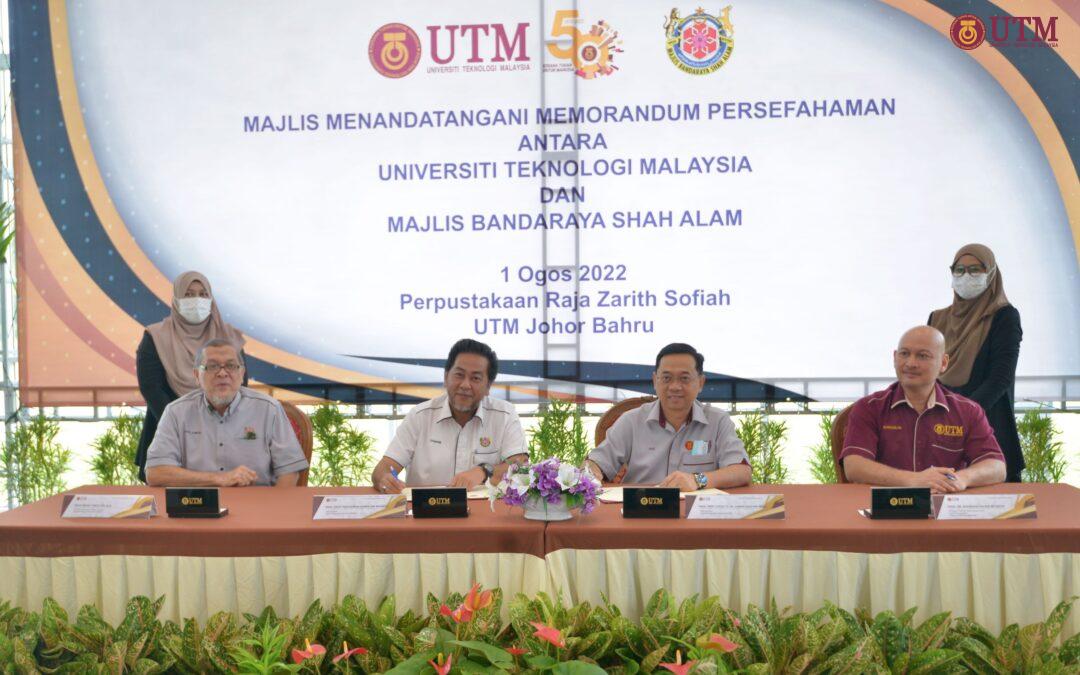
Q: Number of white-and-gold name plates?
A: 4